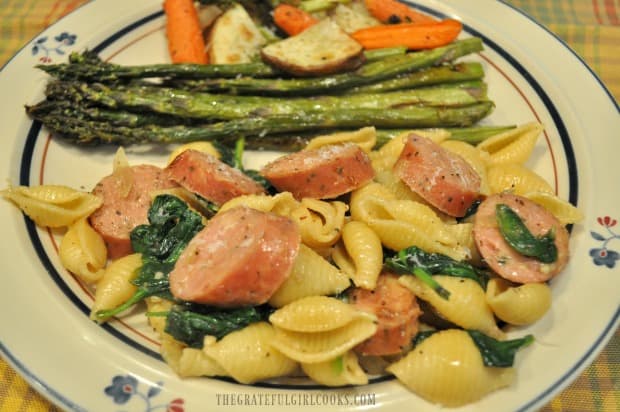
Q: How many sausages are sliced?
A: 7